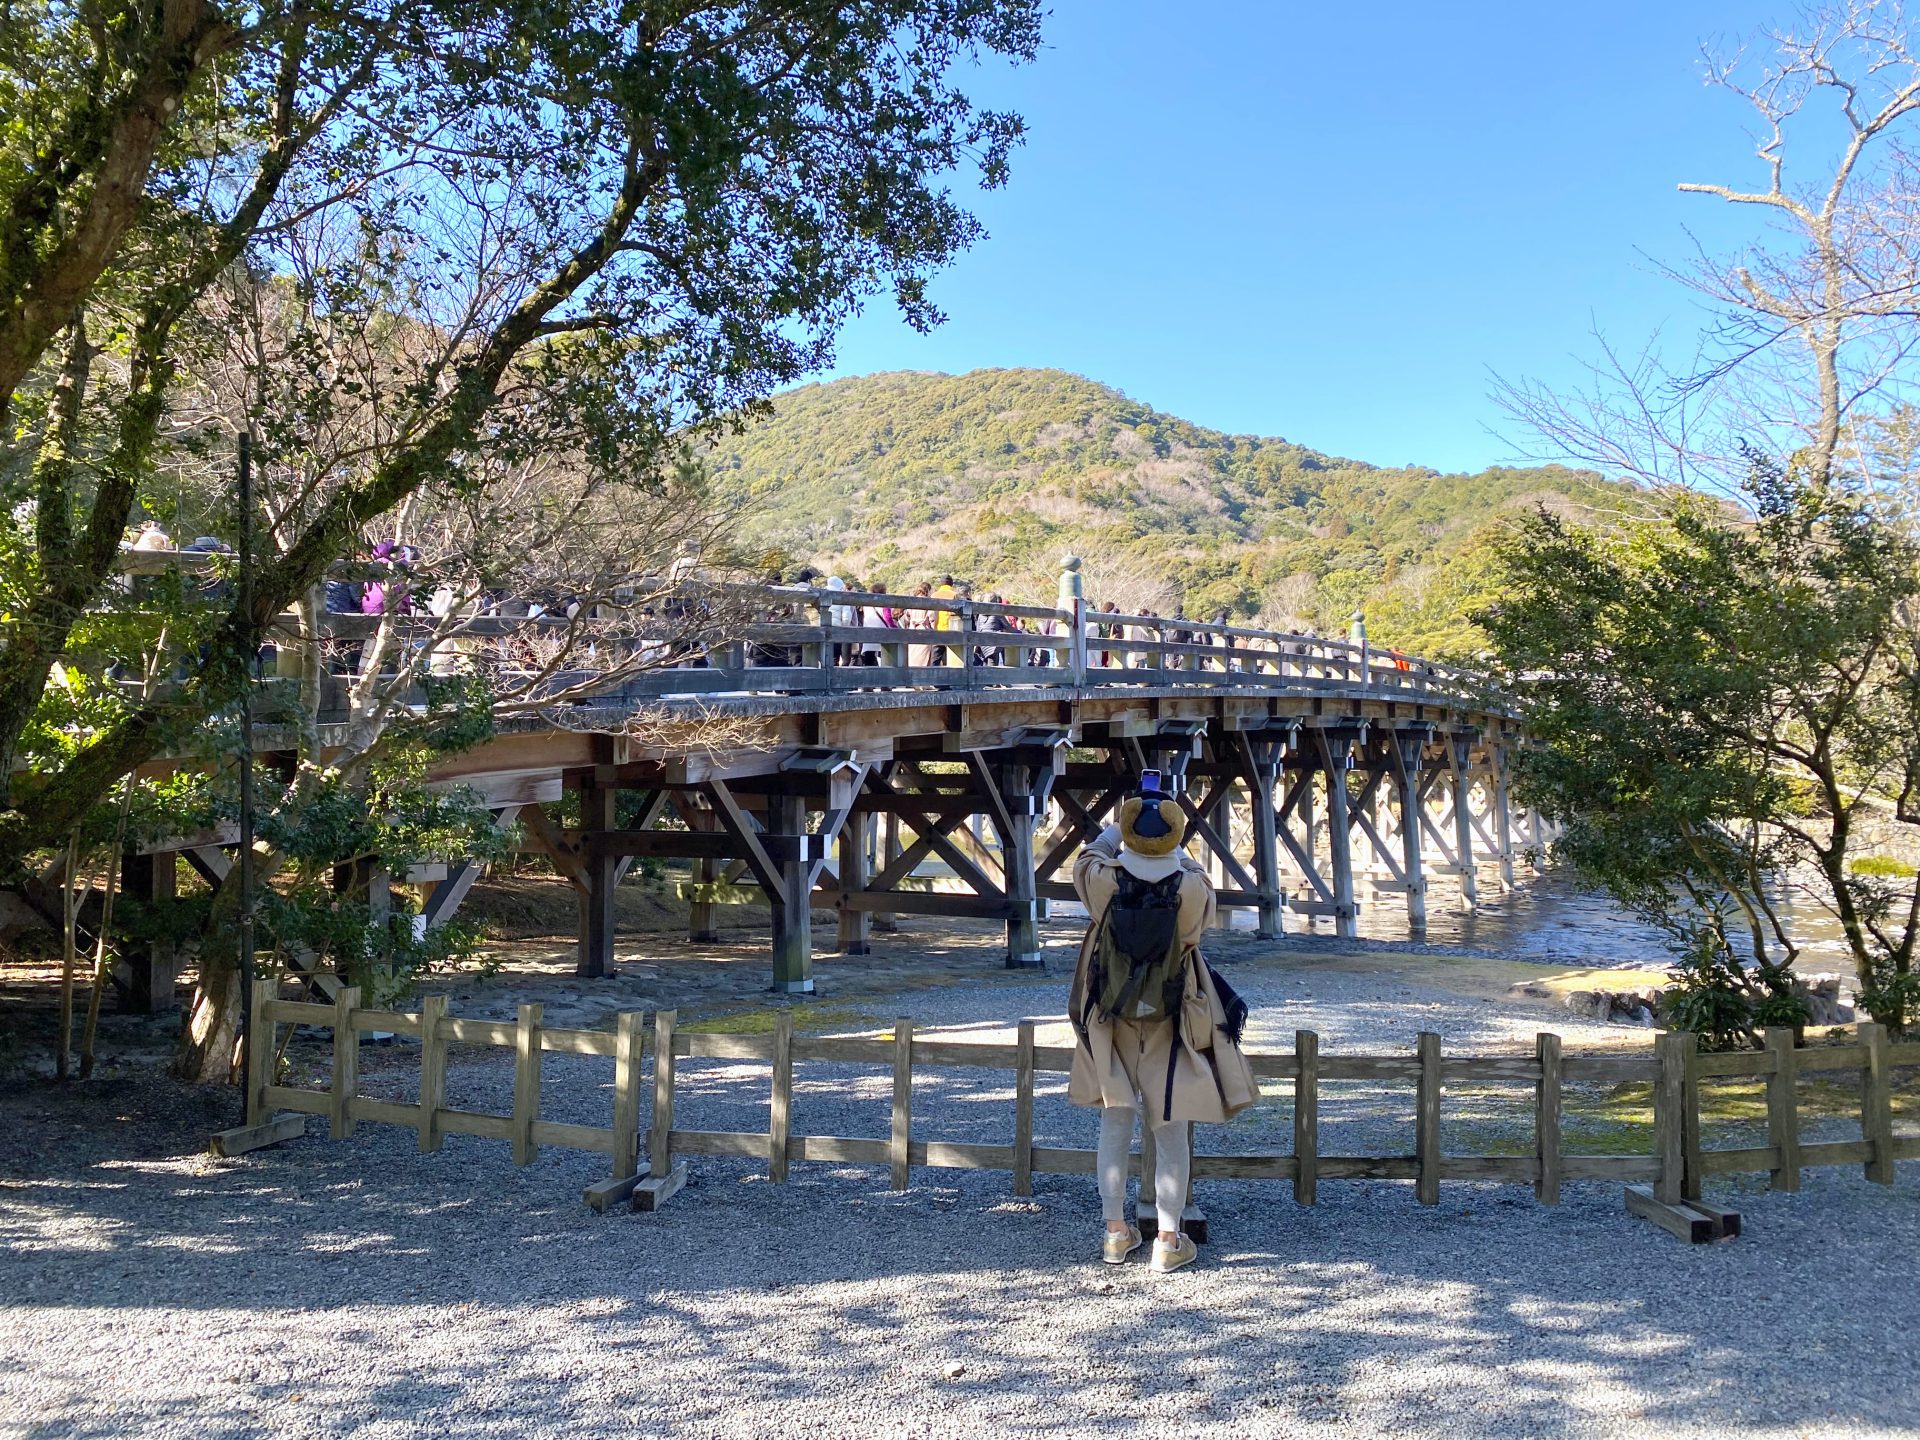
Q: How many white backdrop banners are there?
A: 0